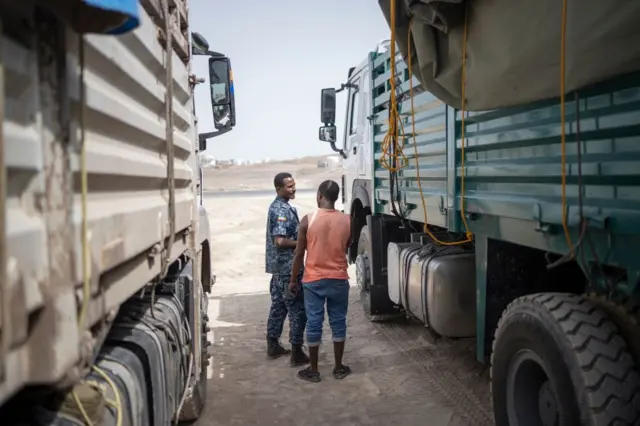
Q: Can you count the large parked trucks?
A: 2